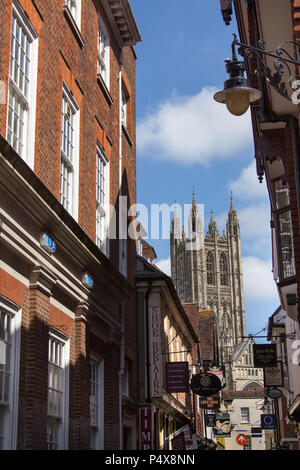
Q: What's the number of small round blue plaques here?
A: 2